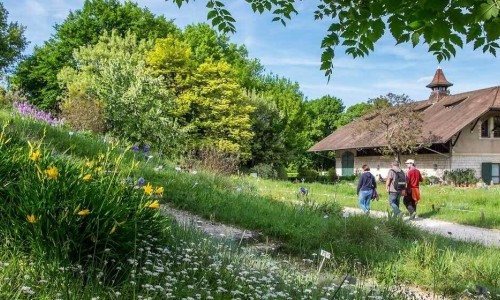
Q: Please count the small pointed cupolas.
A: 1